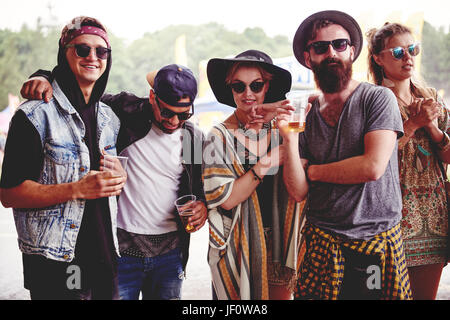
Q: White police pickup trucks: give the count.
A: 0